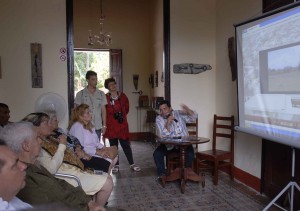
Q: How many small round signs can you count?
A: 2